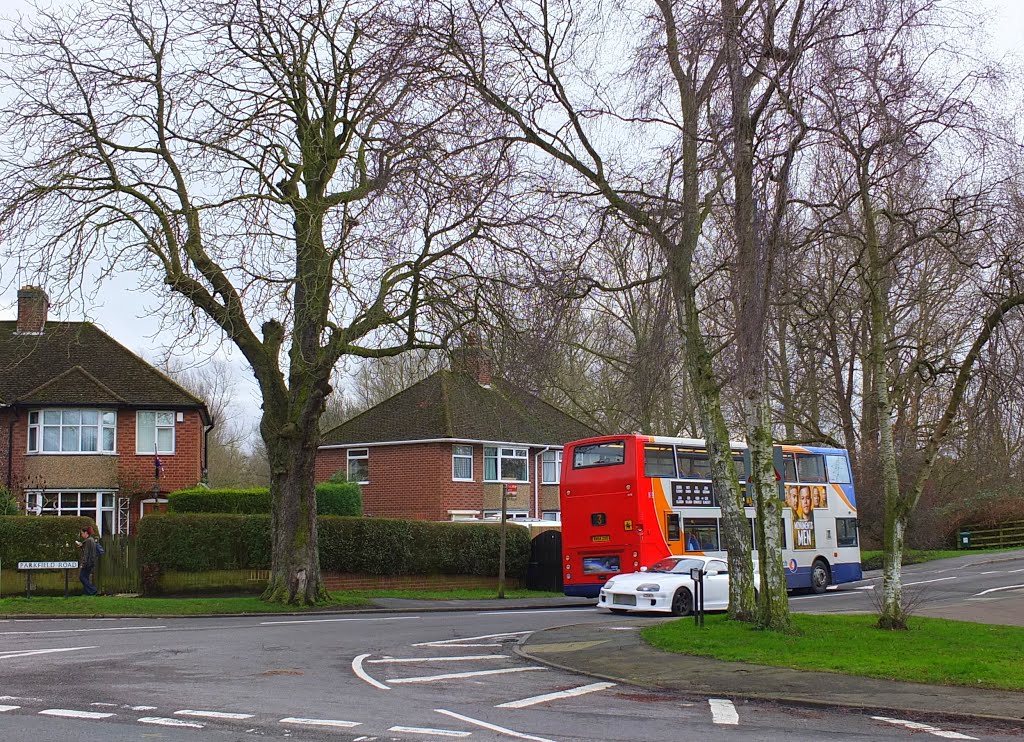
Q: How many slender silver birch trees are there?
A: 3